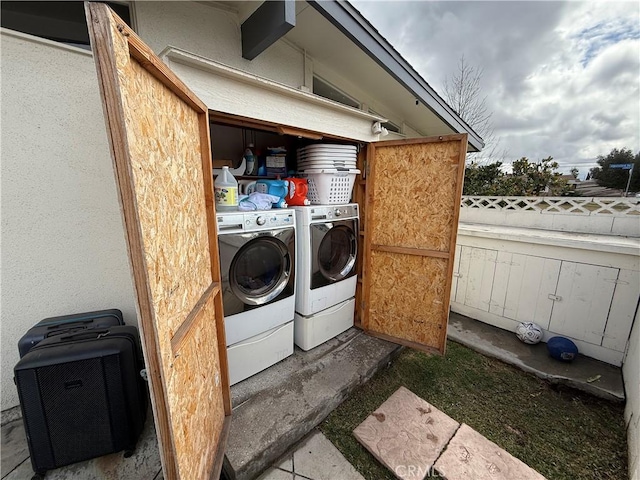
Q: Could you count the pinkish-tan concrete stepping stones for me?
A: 2